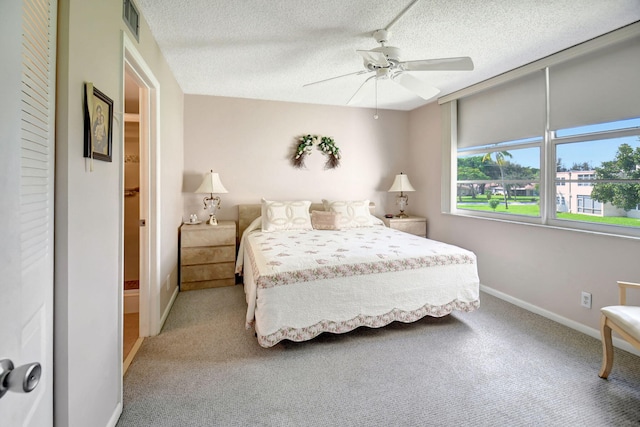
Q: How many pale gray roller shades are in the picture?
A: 2